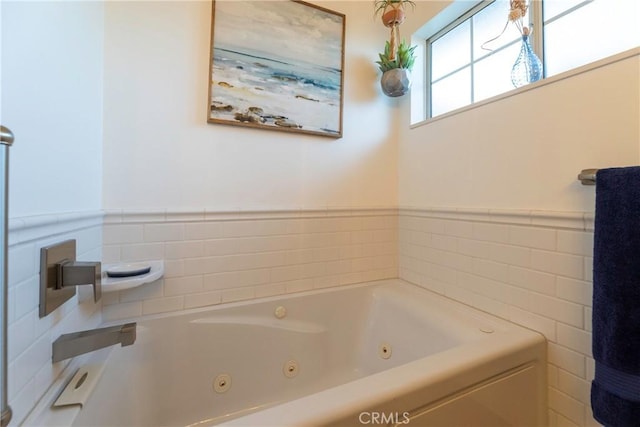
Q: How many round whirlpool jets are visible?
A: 3